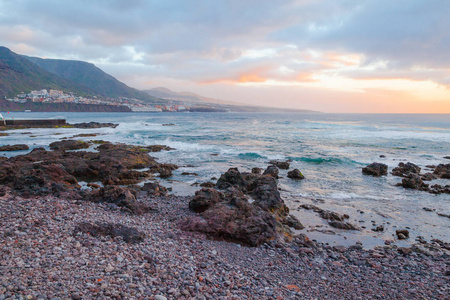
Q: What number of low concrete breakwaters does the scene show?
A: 1